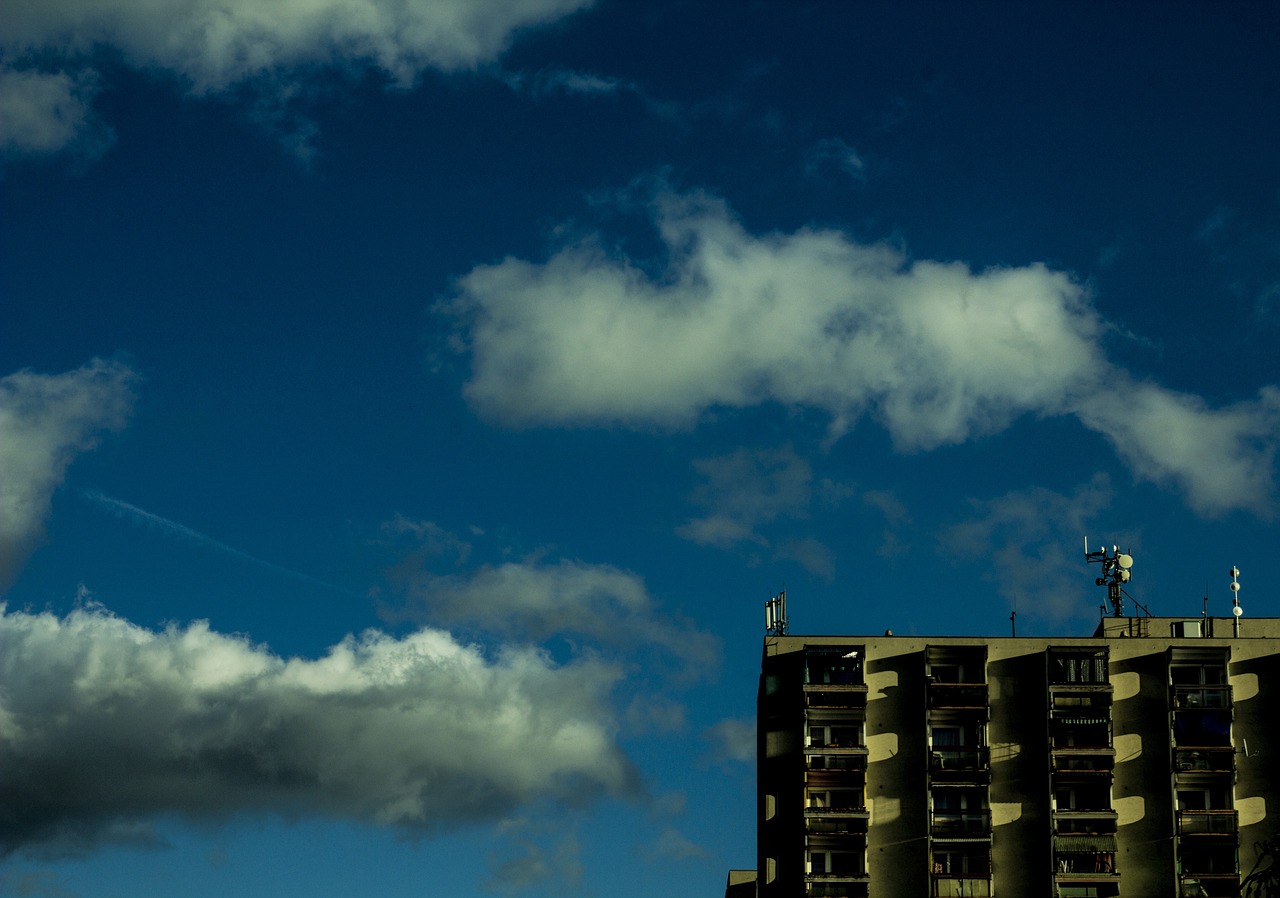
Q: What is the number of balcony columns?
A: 4